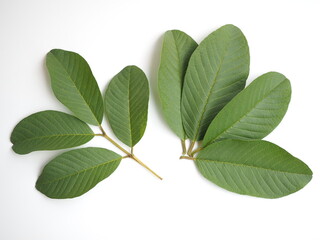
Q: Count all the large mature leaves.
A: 8